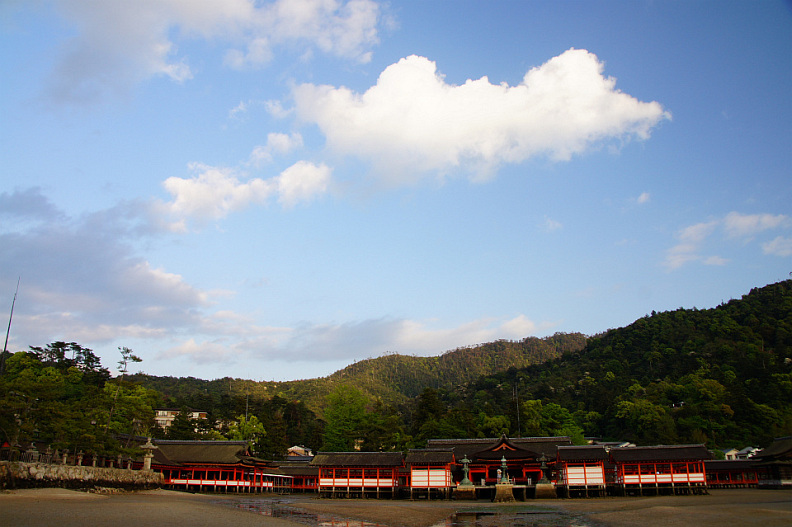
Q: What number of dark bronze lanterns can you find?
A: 3